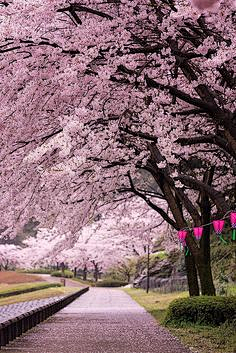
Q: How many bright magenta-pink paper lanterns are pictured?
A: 4